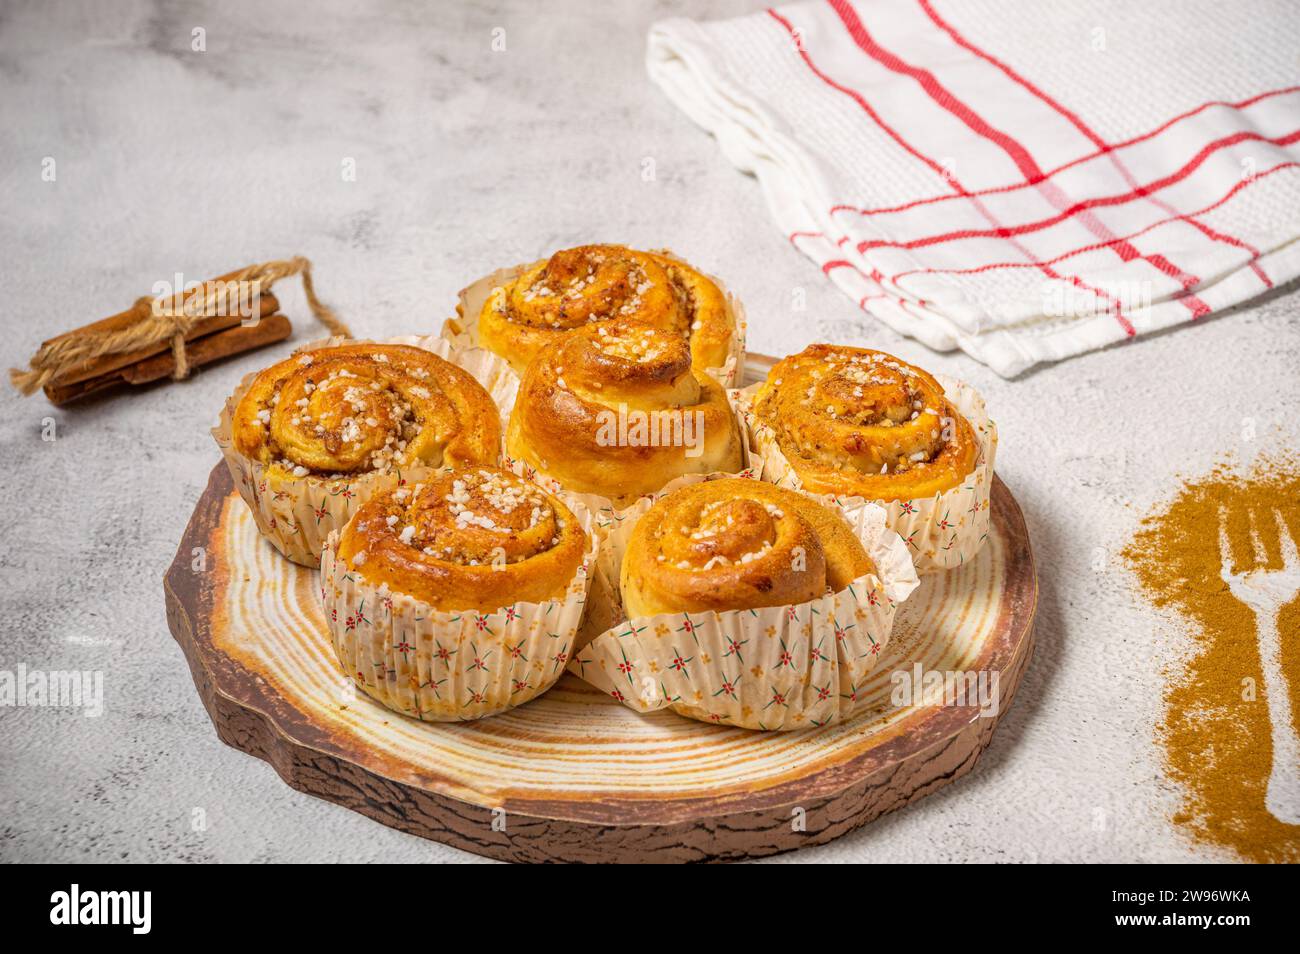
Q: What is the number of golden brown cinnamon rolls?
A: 6